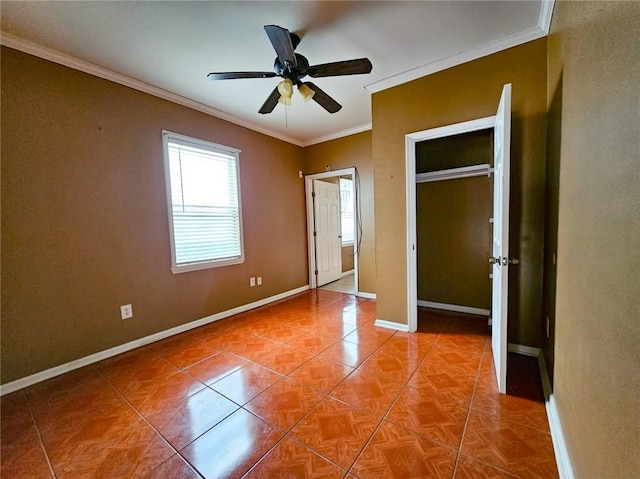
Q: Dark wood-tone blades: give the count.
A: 5